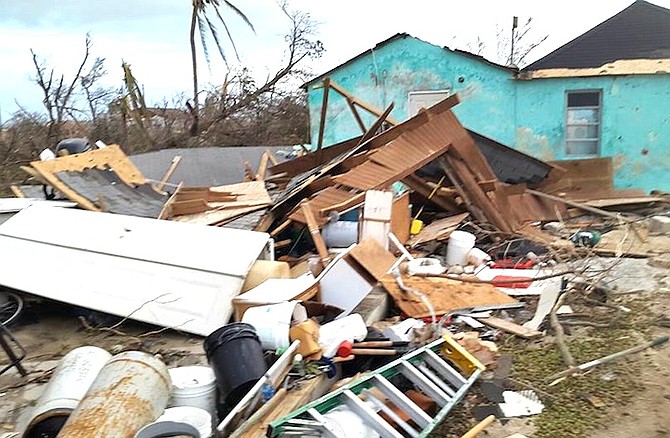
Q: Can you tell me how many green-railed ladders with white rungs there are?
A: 1